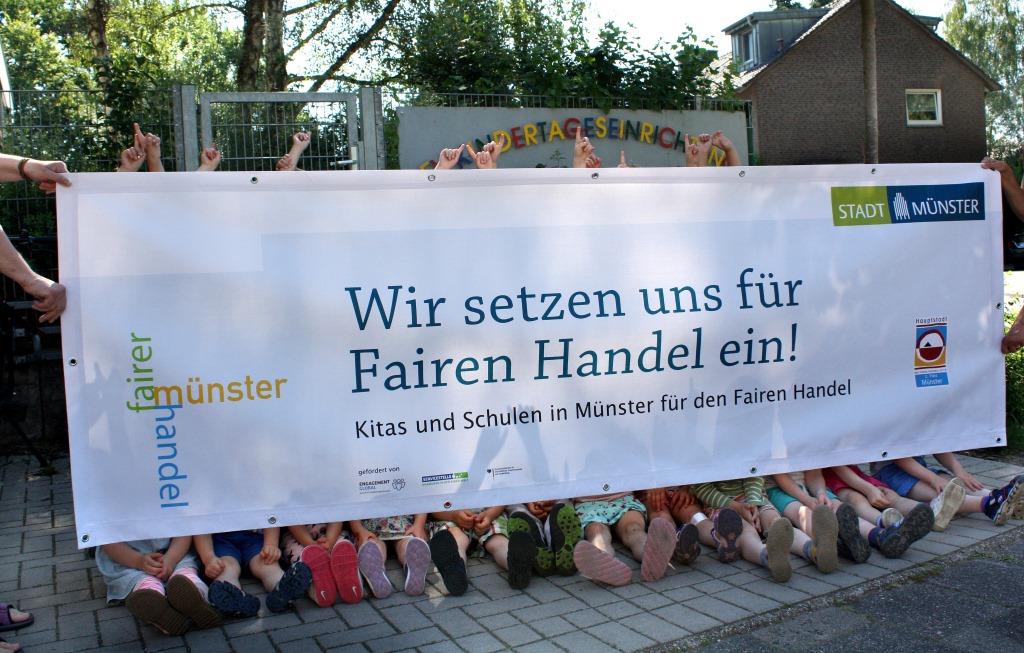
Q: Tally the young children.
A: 12